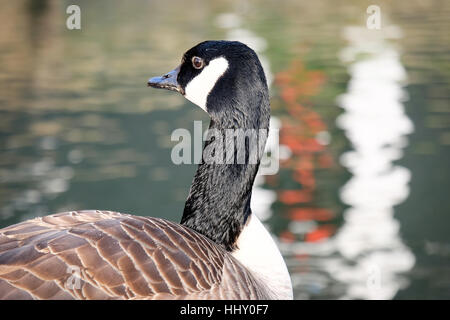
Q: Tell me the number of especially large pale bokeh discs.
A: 0